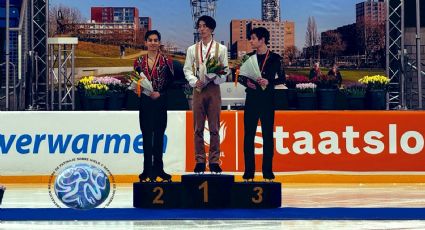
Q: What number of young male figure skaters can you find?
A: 3